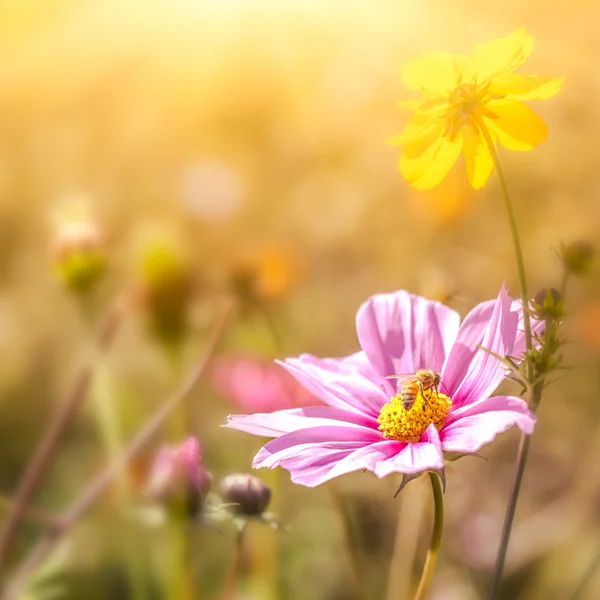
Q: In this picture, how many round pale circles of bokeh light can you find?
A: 1